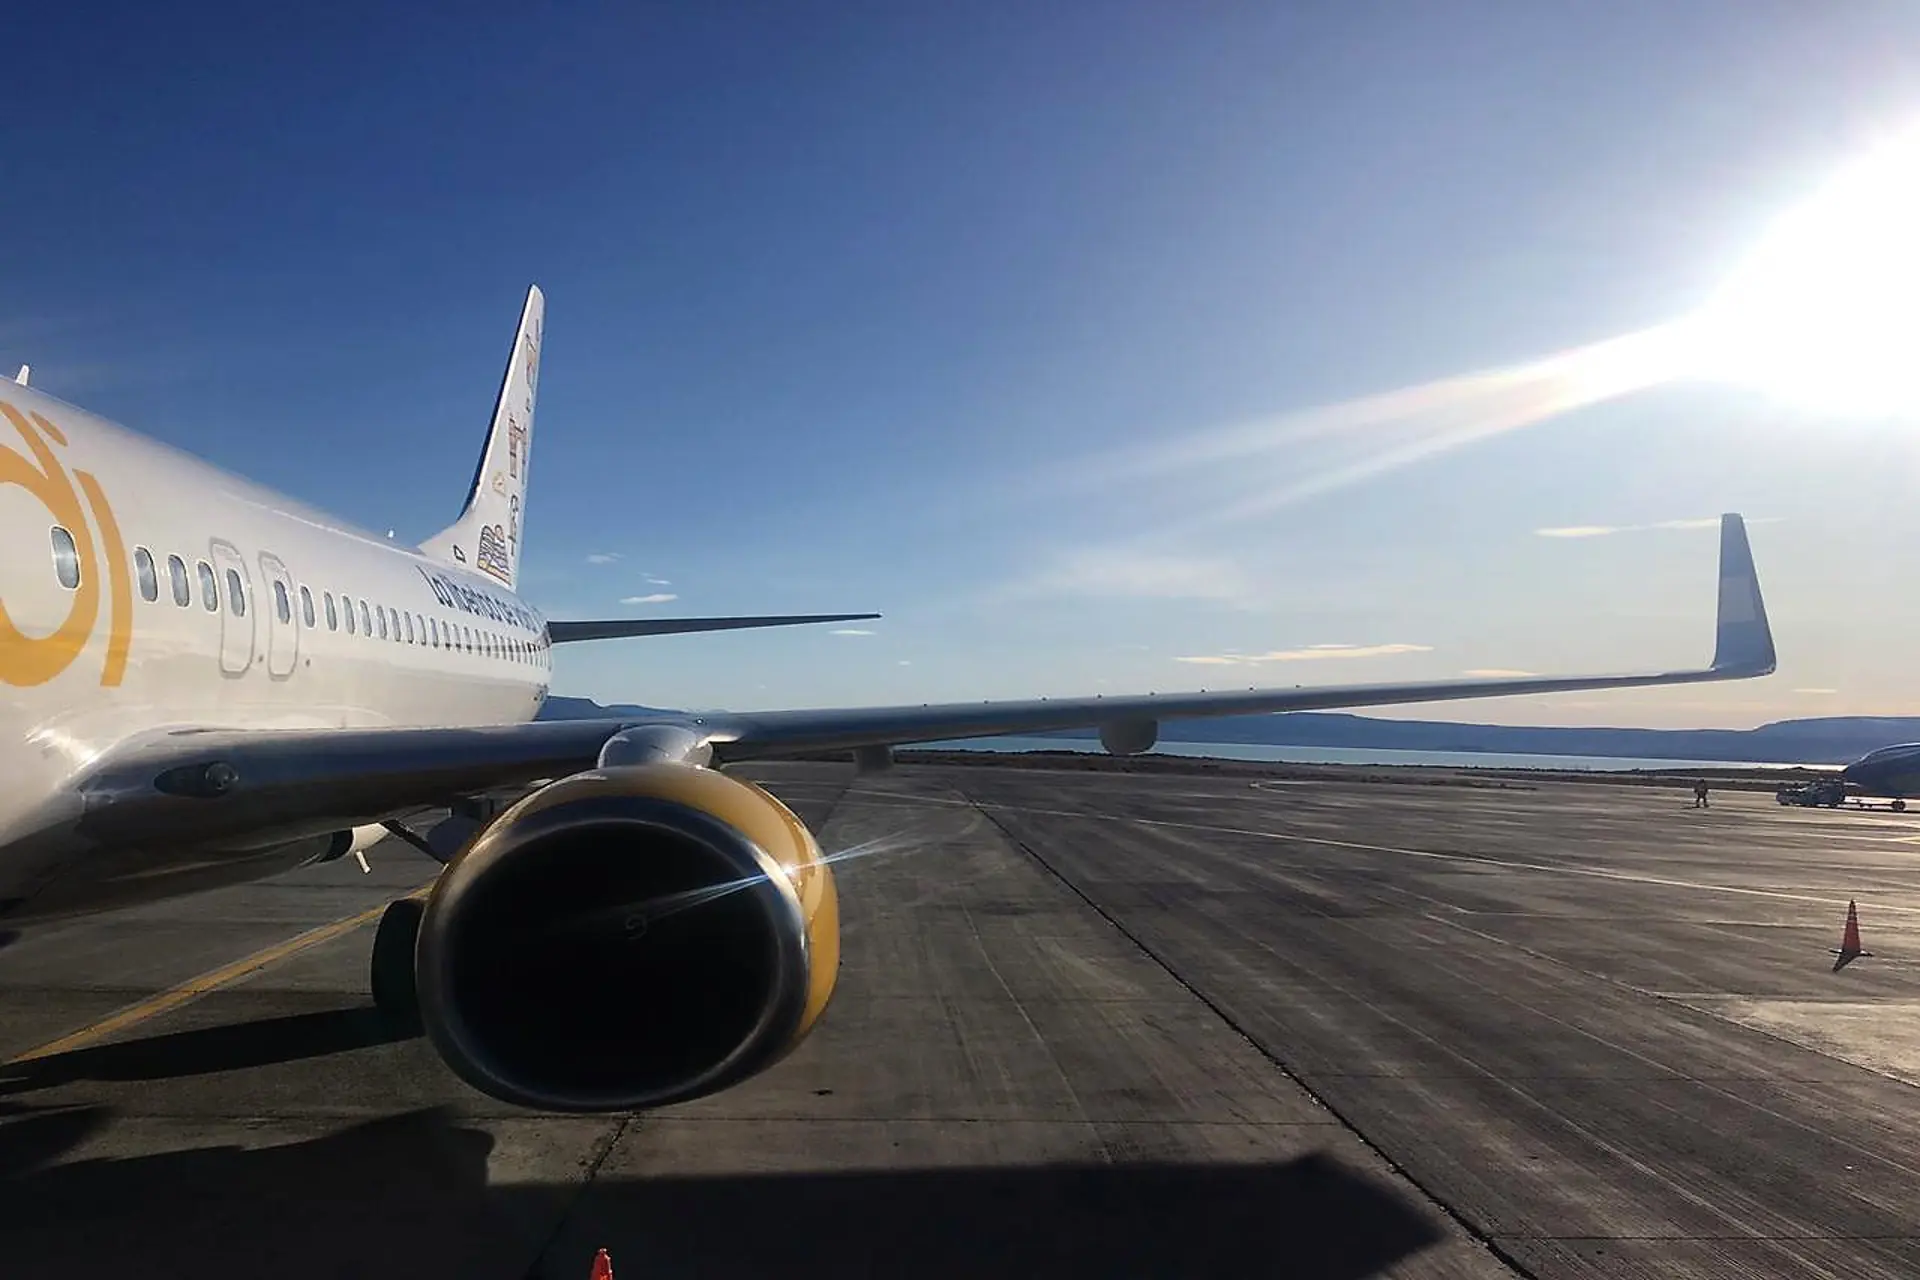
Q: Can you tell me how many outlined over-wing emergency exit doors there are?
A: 2